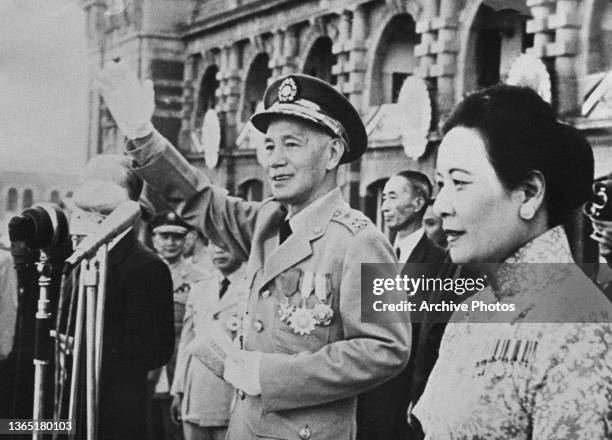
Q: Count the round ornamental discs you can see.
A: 3